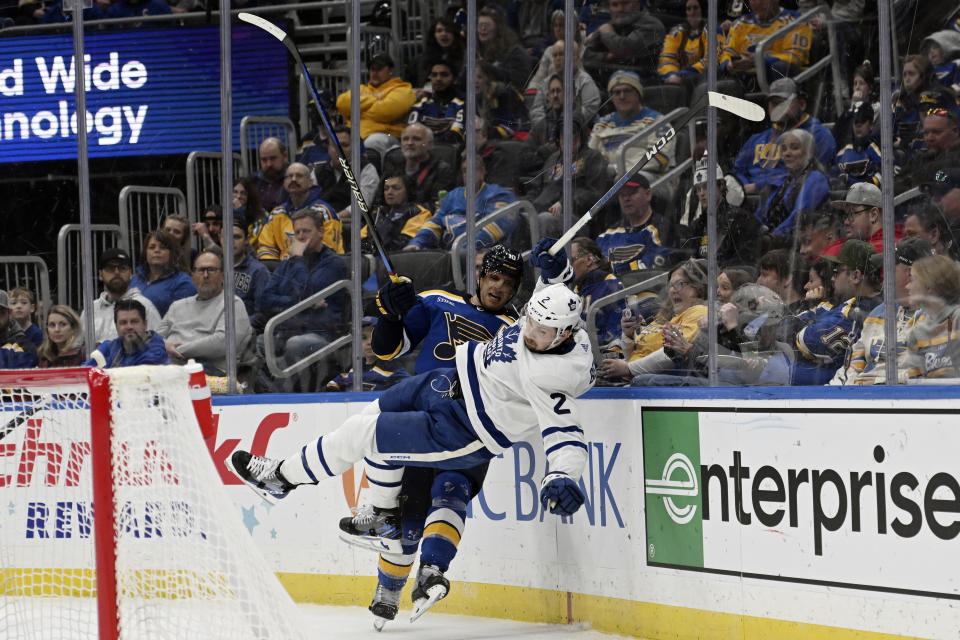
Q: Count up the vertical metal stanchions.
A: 7